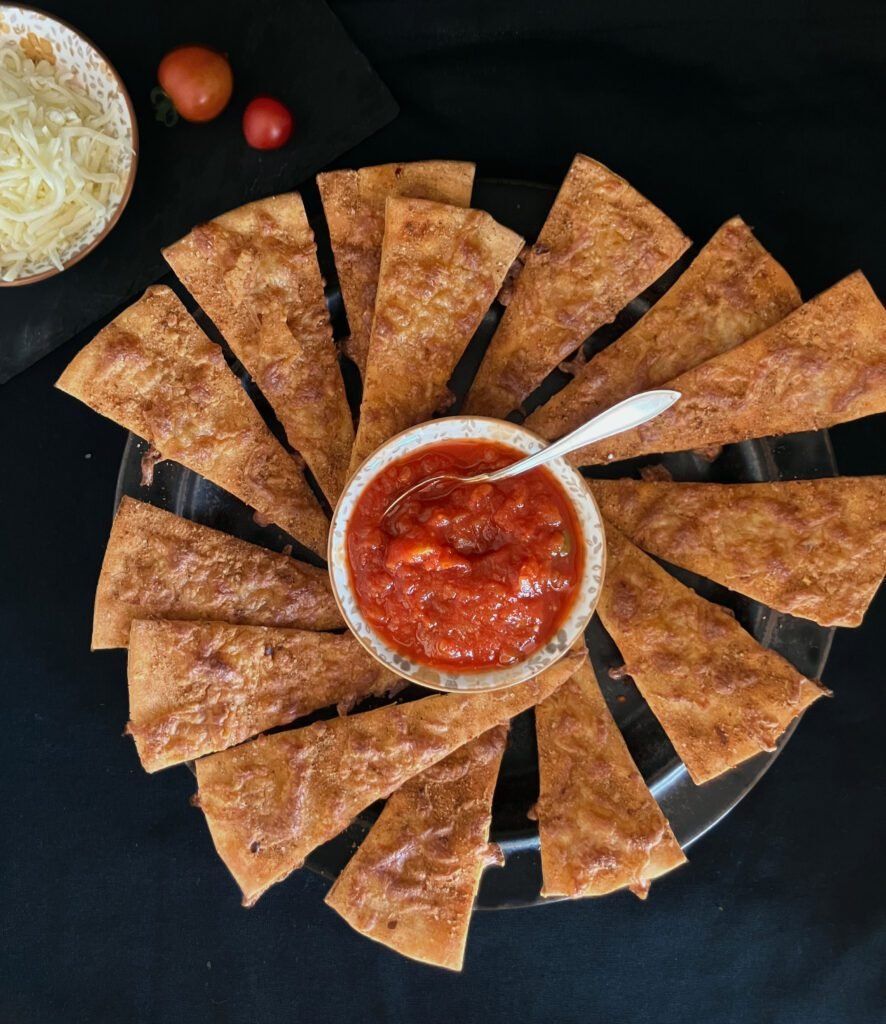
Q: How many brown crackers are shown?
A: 14